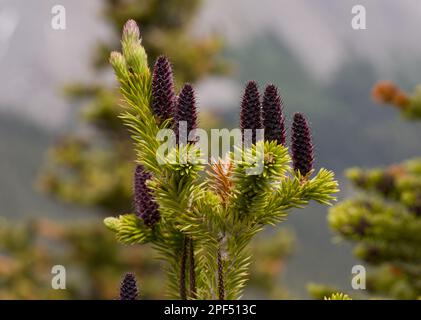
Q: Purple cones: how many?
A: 7